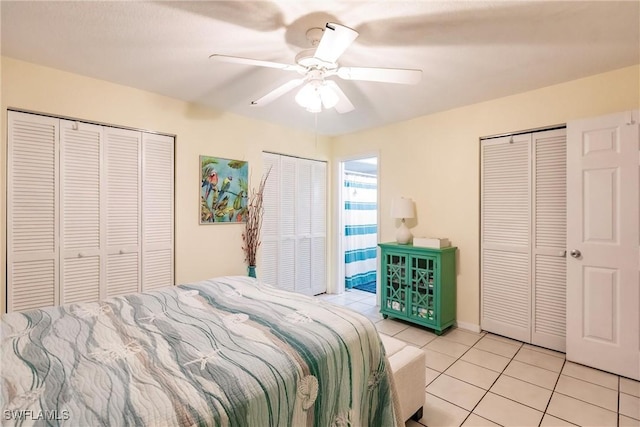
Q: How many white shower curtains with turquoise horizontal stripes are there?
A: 1